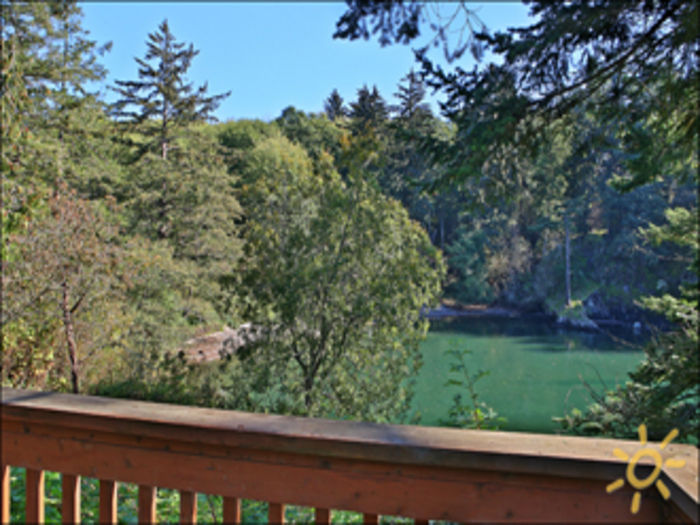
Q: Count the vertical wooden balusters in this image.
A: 11